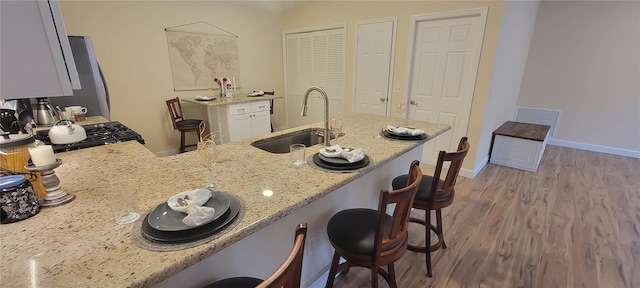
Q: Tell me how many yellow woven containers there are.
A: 1